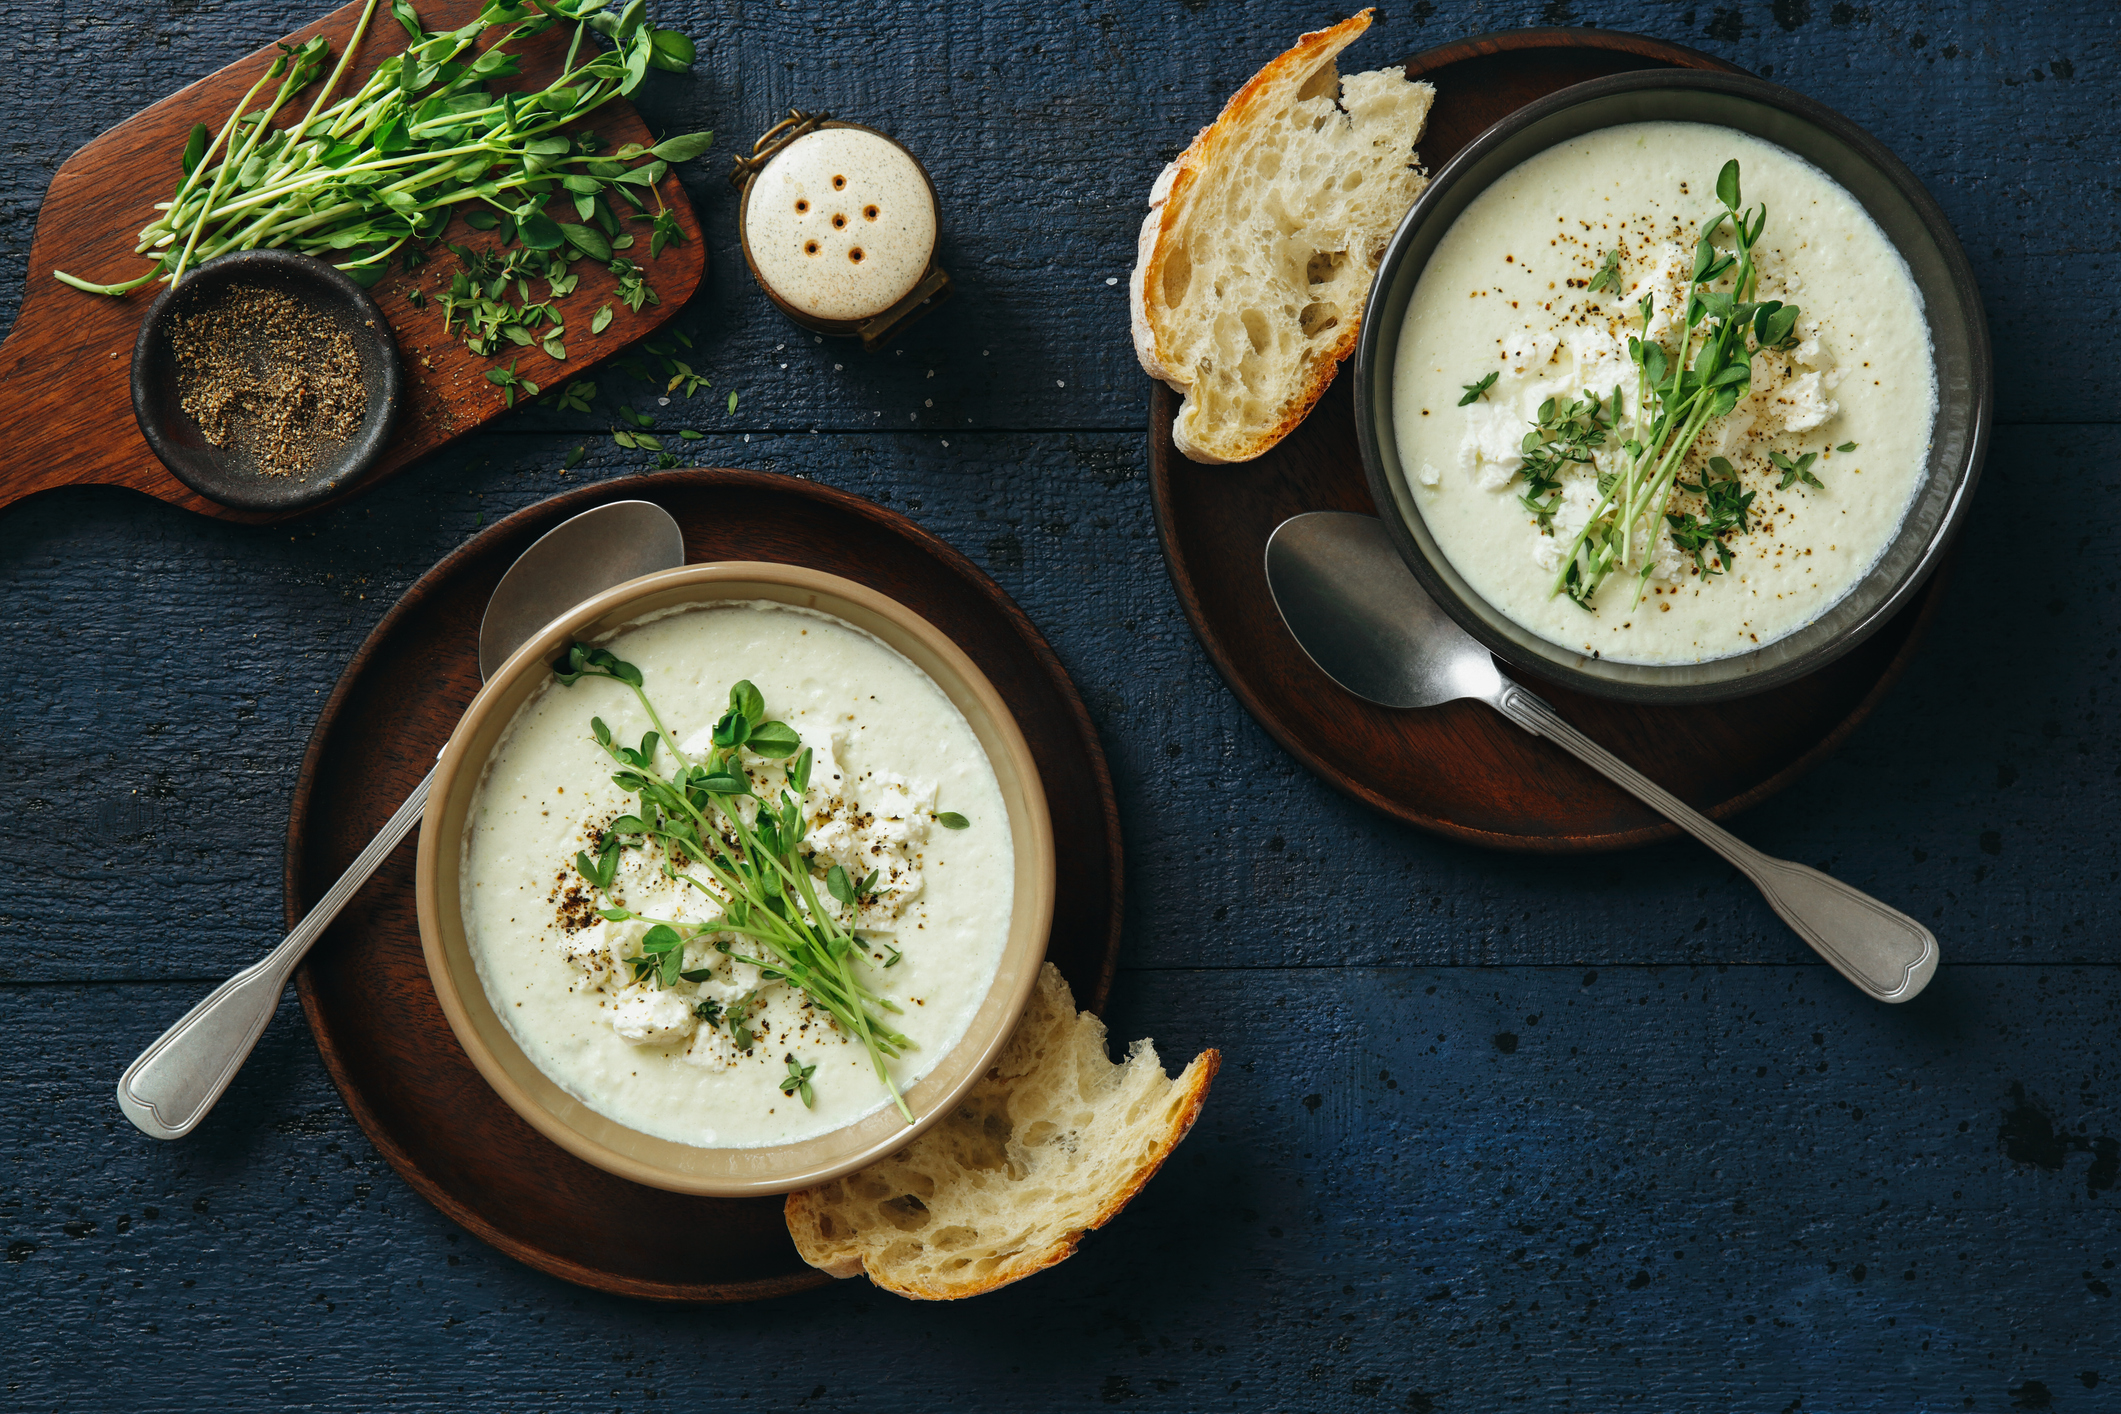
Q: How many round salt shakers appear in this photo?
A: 1